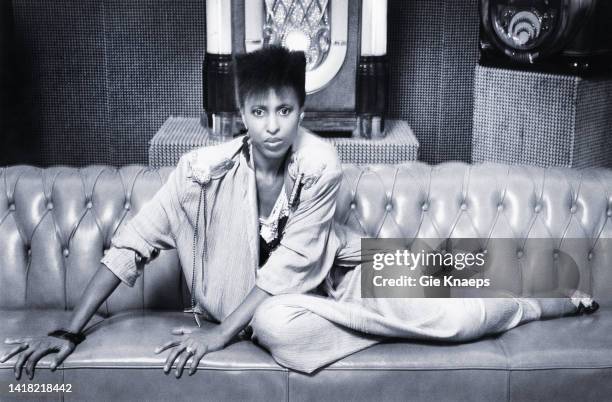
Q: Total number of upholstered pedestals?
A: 2